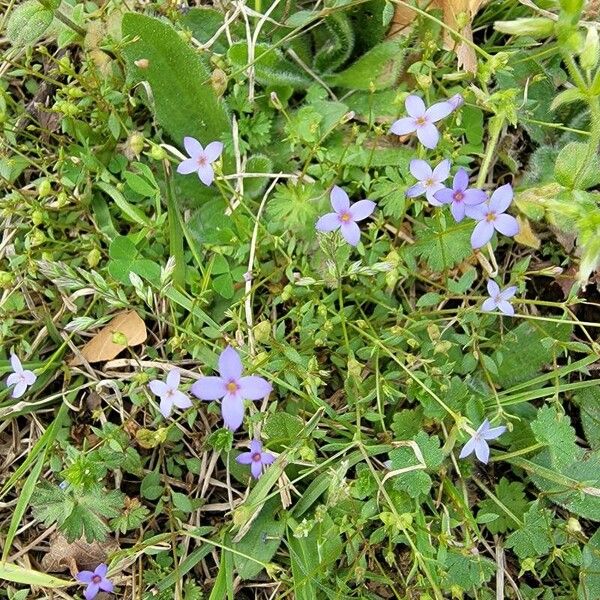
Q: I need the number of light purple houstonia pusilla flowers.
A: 13